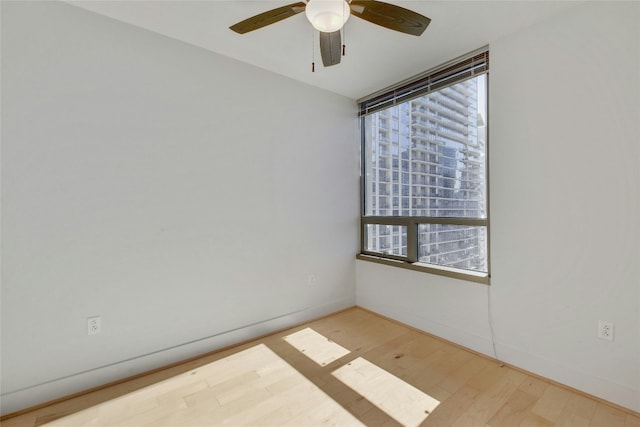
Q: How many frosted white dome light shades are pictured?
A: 1